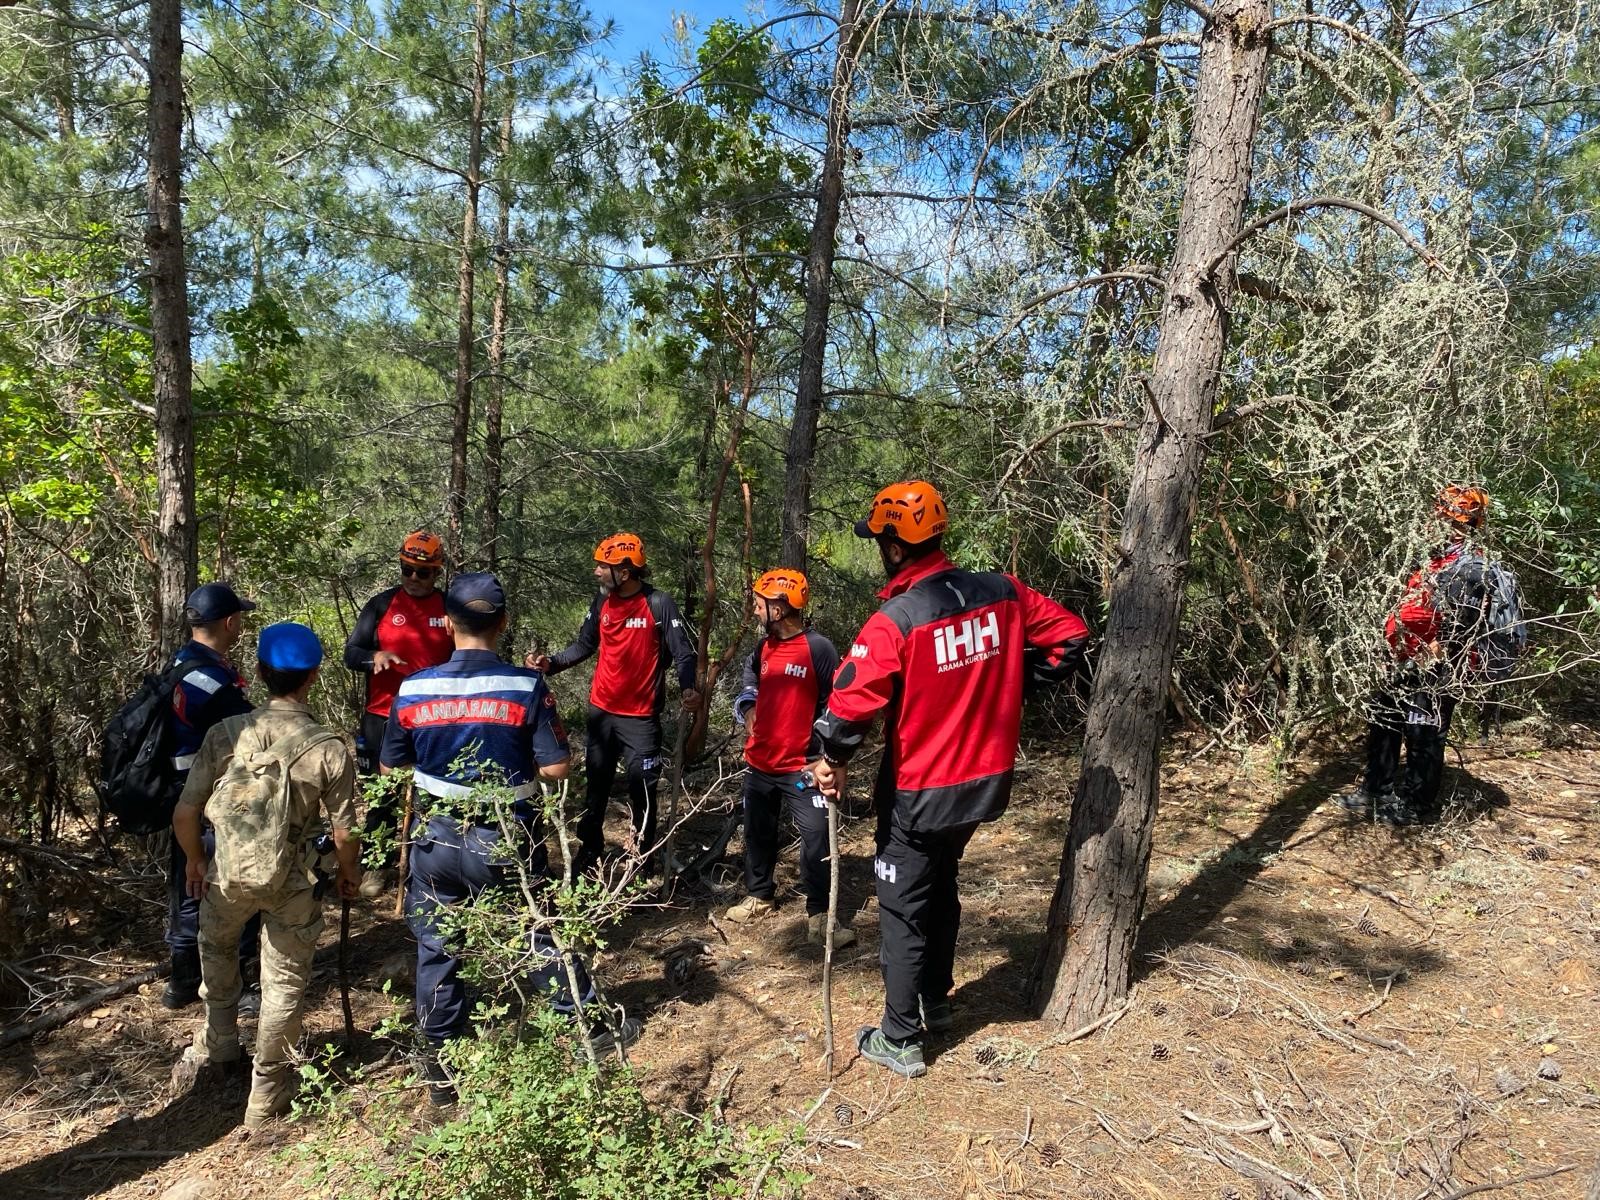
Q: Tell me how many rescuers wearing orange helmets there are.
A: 5